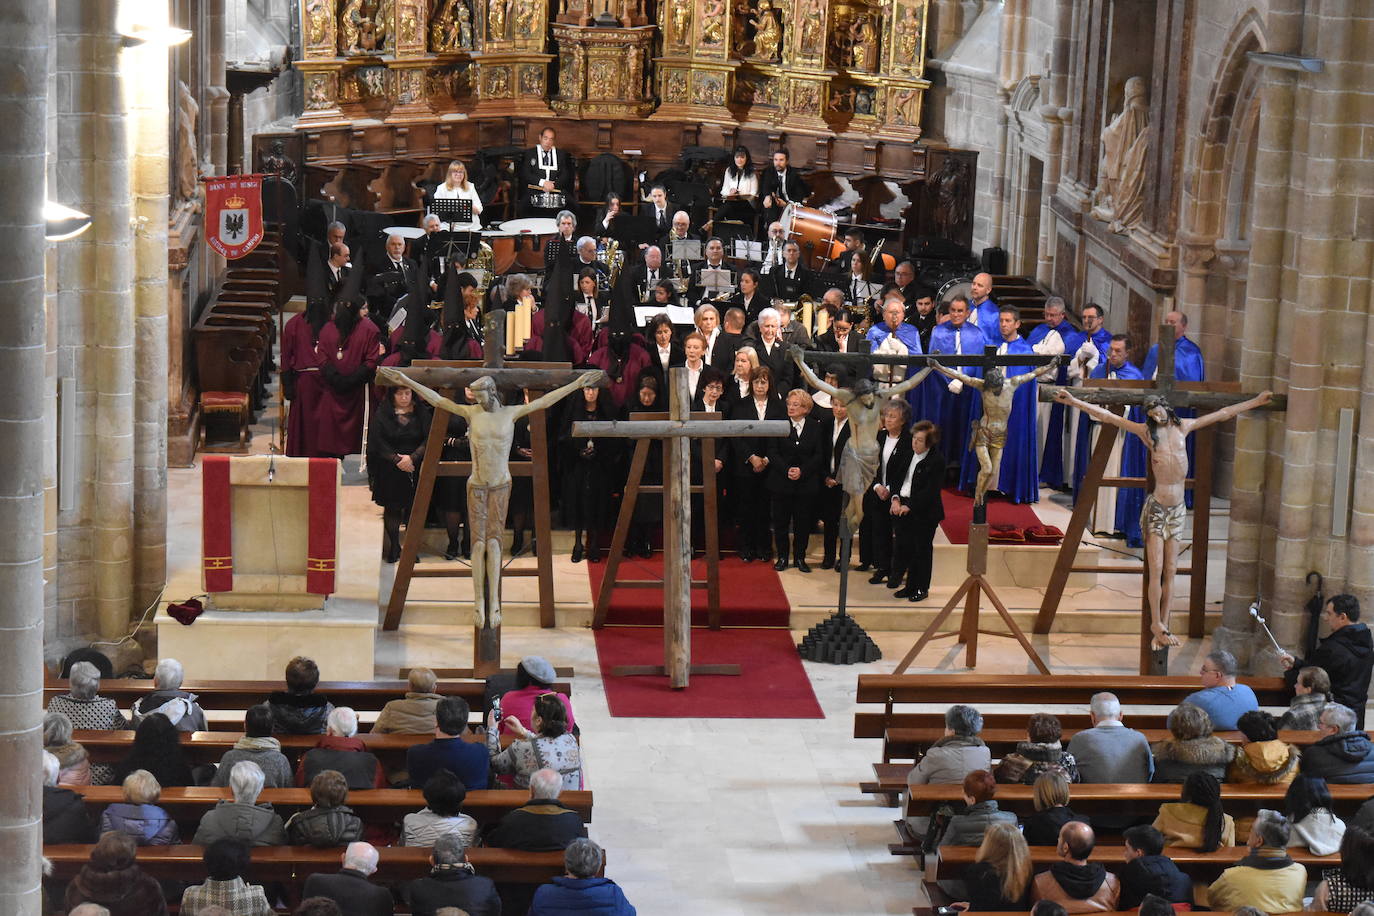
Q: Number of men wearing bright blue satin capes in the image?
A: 8